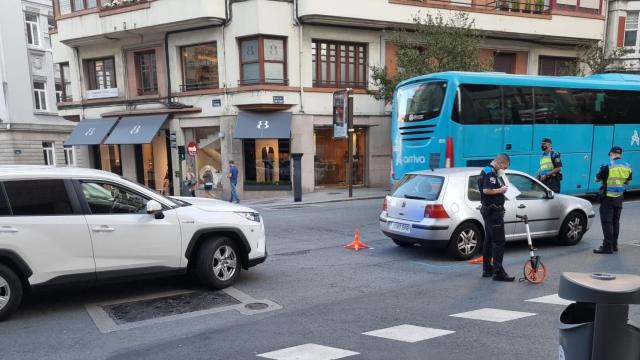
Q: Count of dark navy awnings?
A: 3